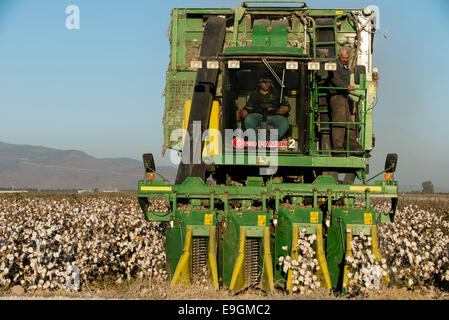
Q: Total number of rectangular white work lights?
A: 6